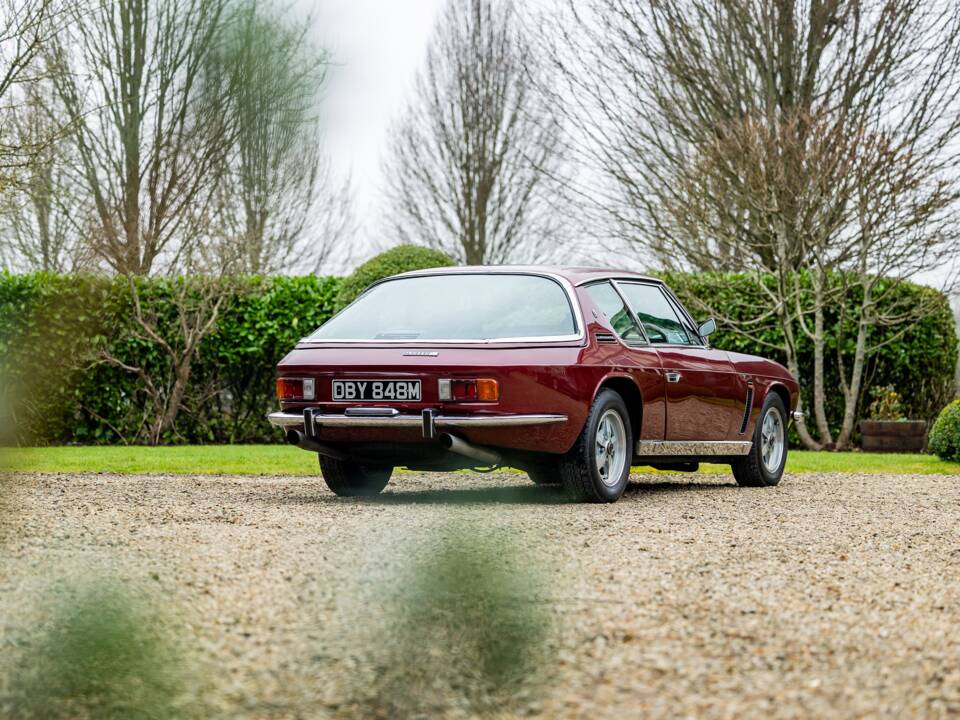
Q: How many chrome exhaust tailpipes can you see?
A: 2